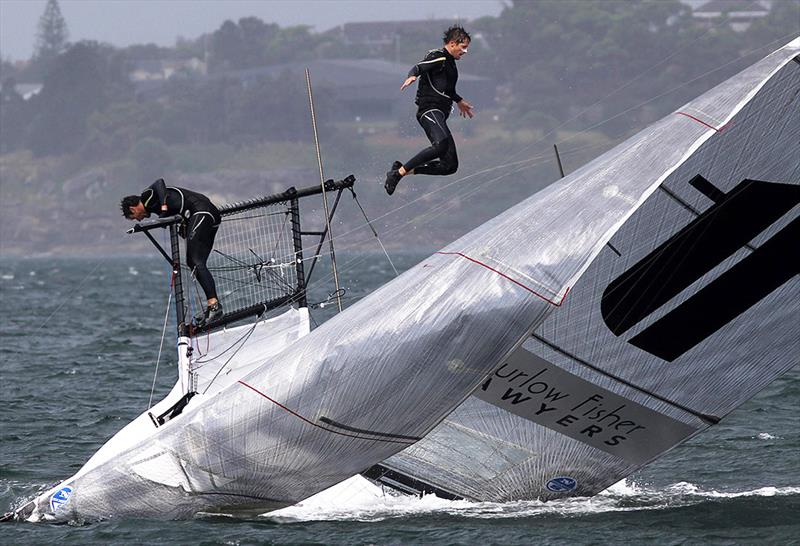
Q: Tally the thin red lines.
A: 3